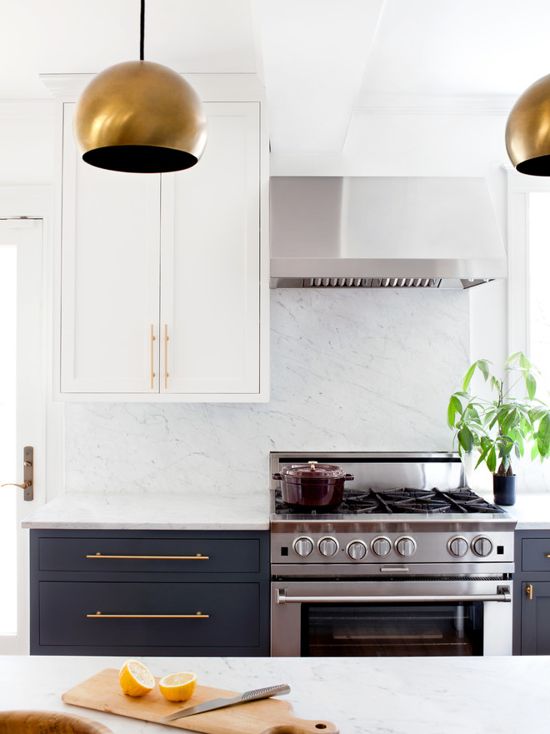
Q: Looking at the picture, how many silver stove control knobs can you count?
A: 7